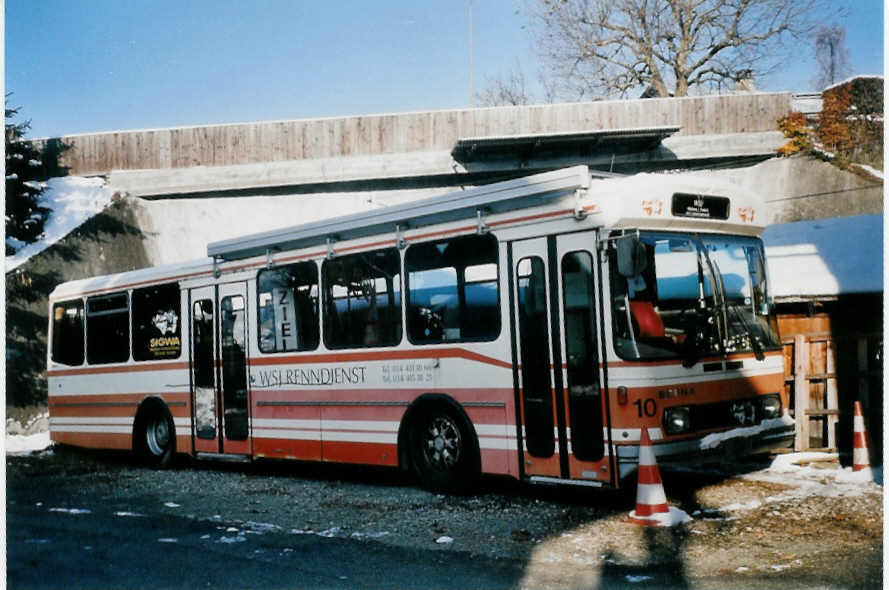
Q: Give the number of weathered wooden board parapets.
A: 1